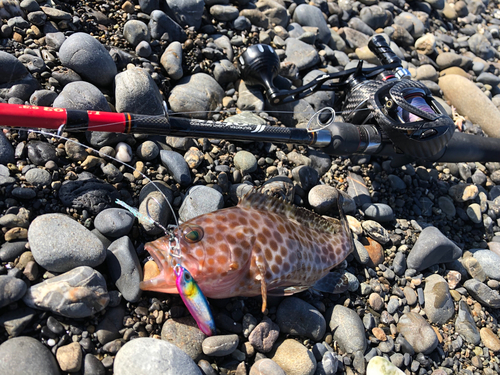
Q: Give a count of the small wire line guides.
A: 3